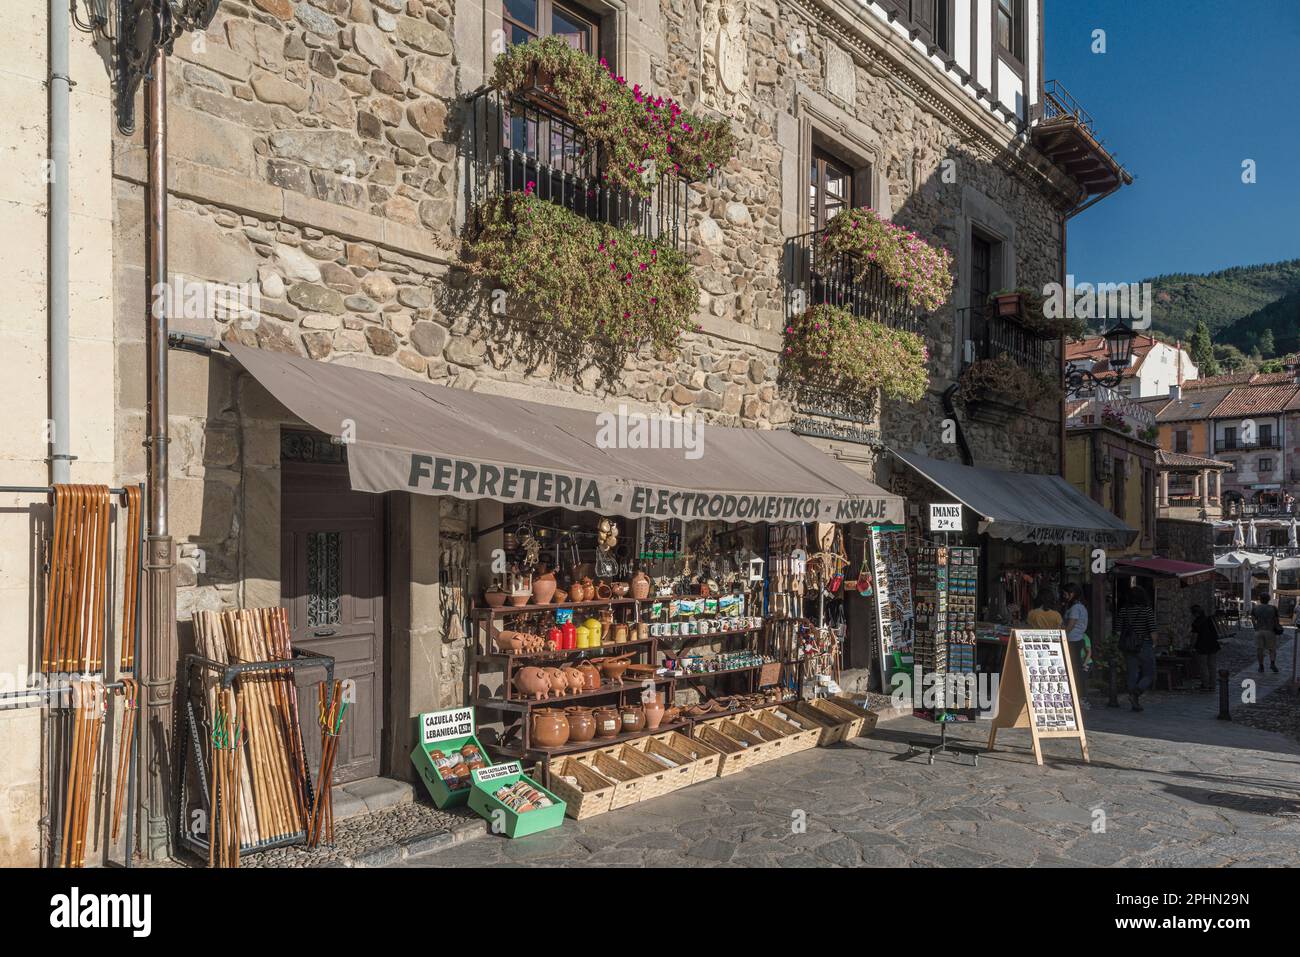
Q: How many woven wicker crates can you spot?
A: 13